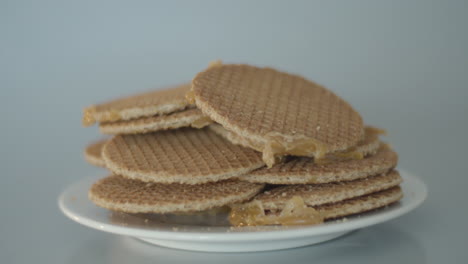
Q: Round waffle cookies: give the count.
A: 10